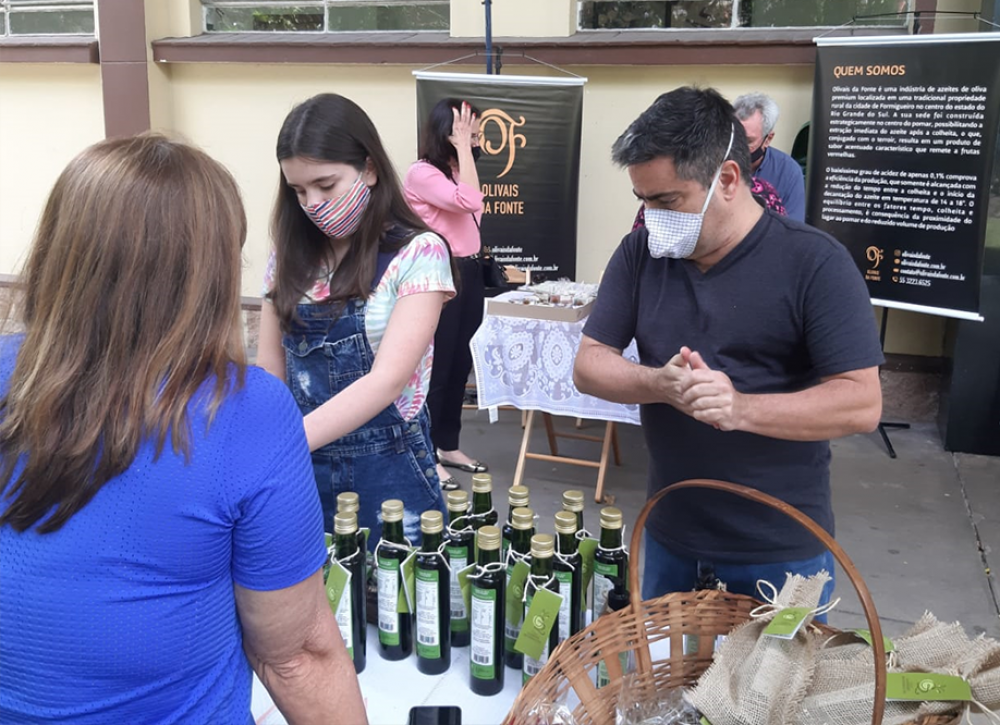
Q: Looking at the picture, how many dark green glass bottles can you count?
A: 13